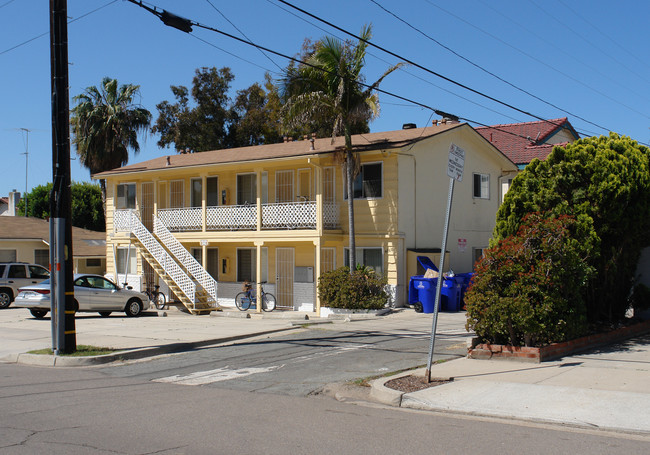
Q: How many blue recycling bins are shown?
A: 3